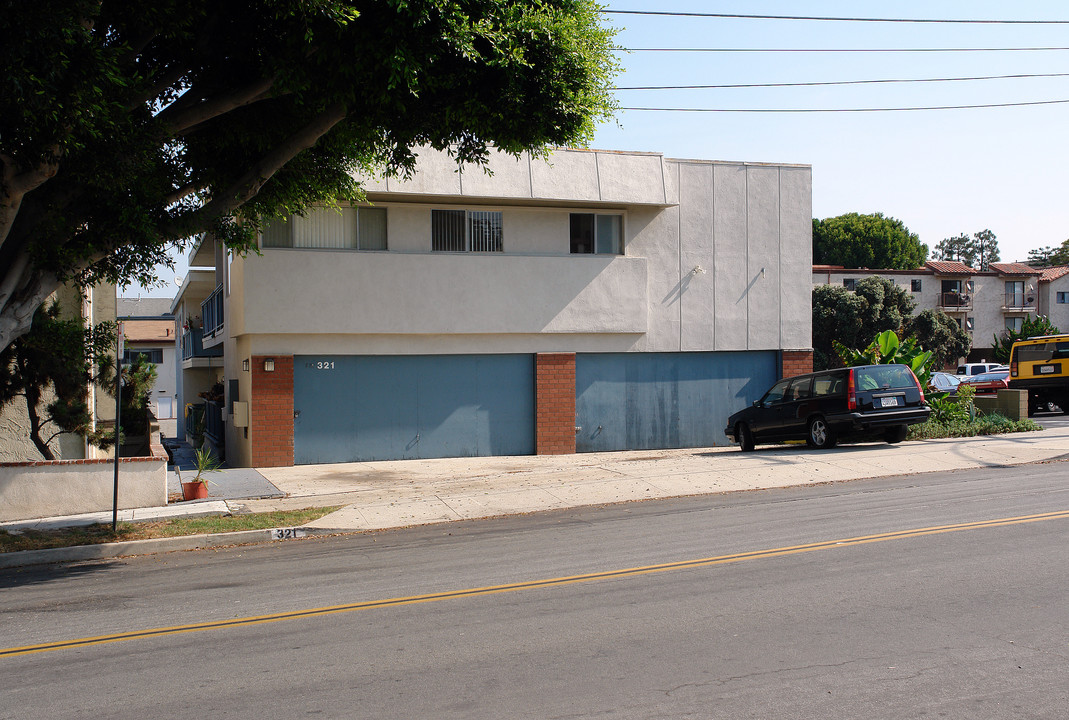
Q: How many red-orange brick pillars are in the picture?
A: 3